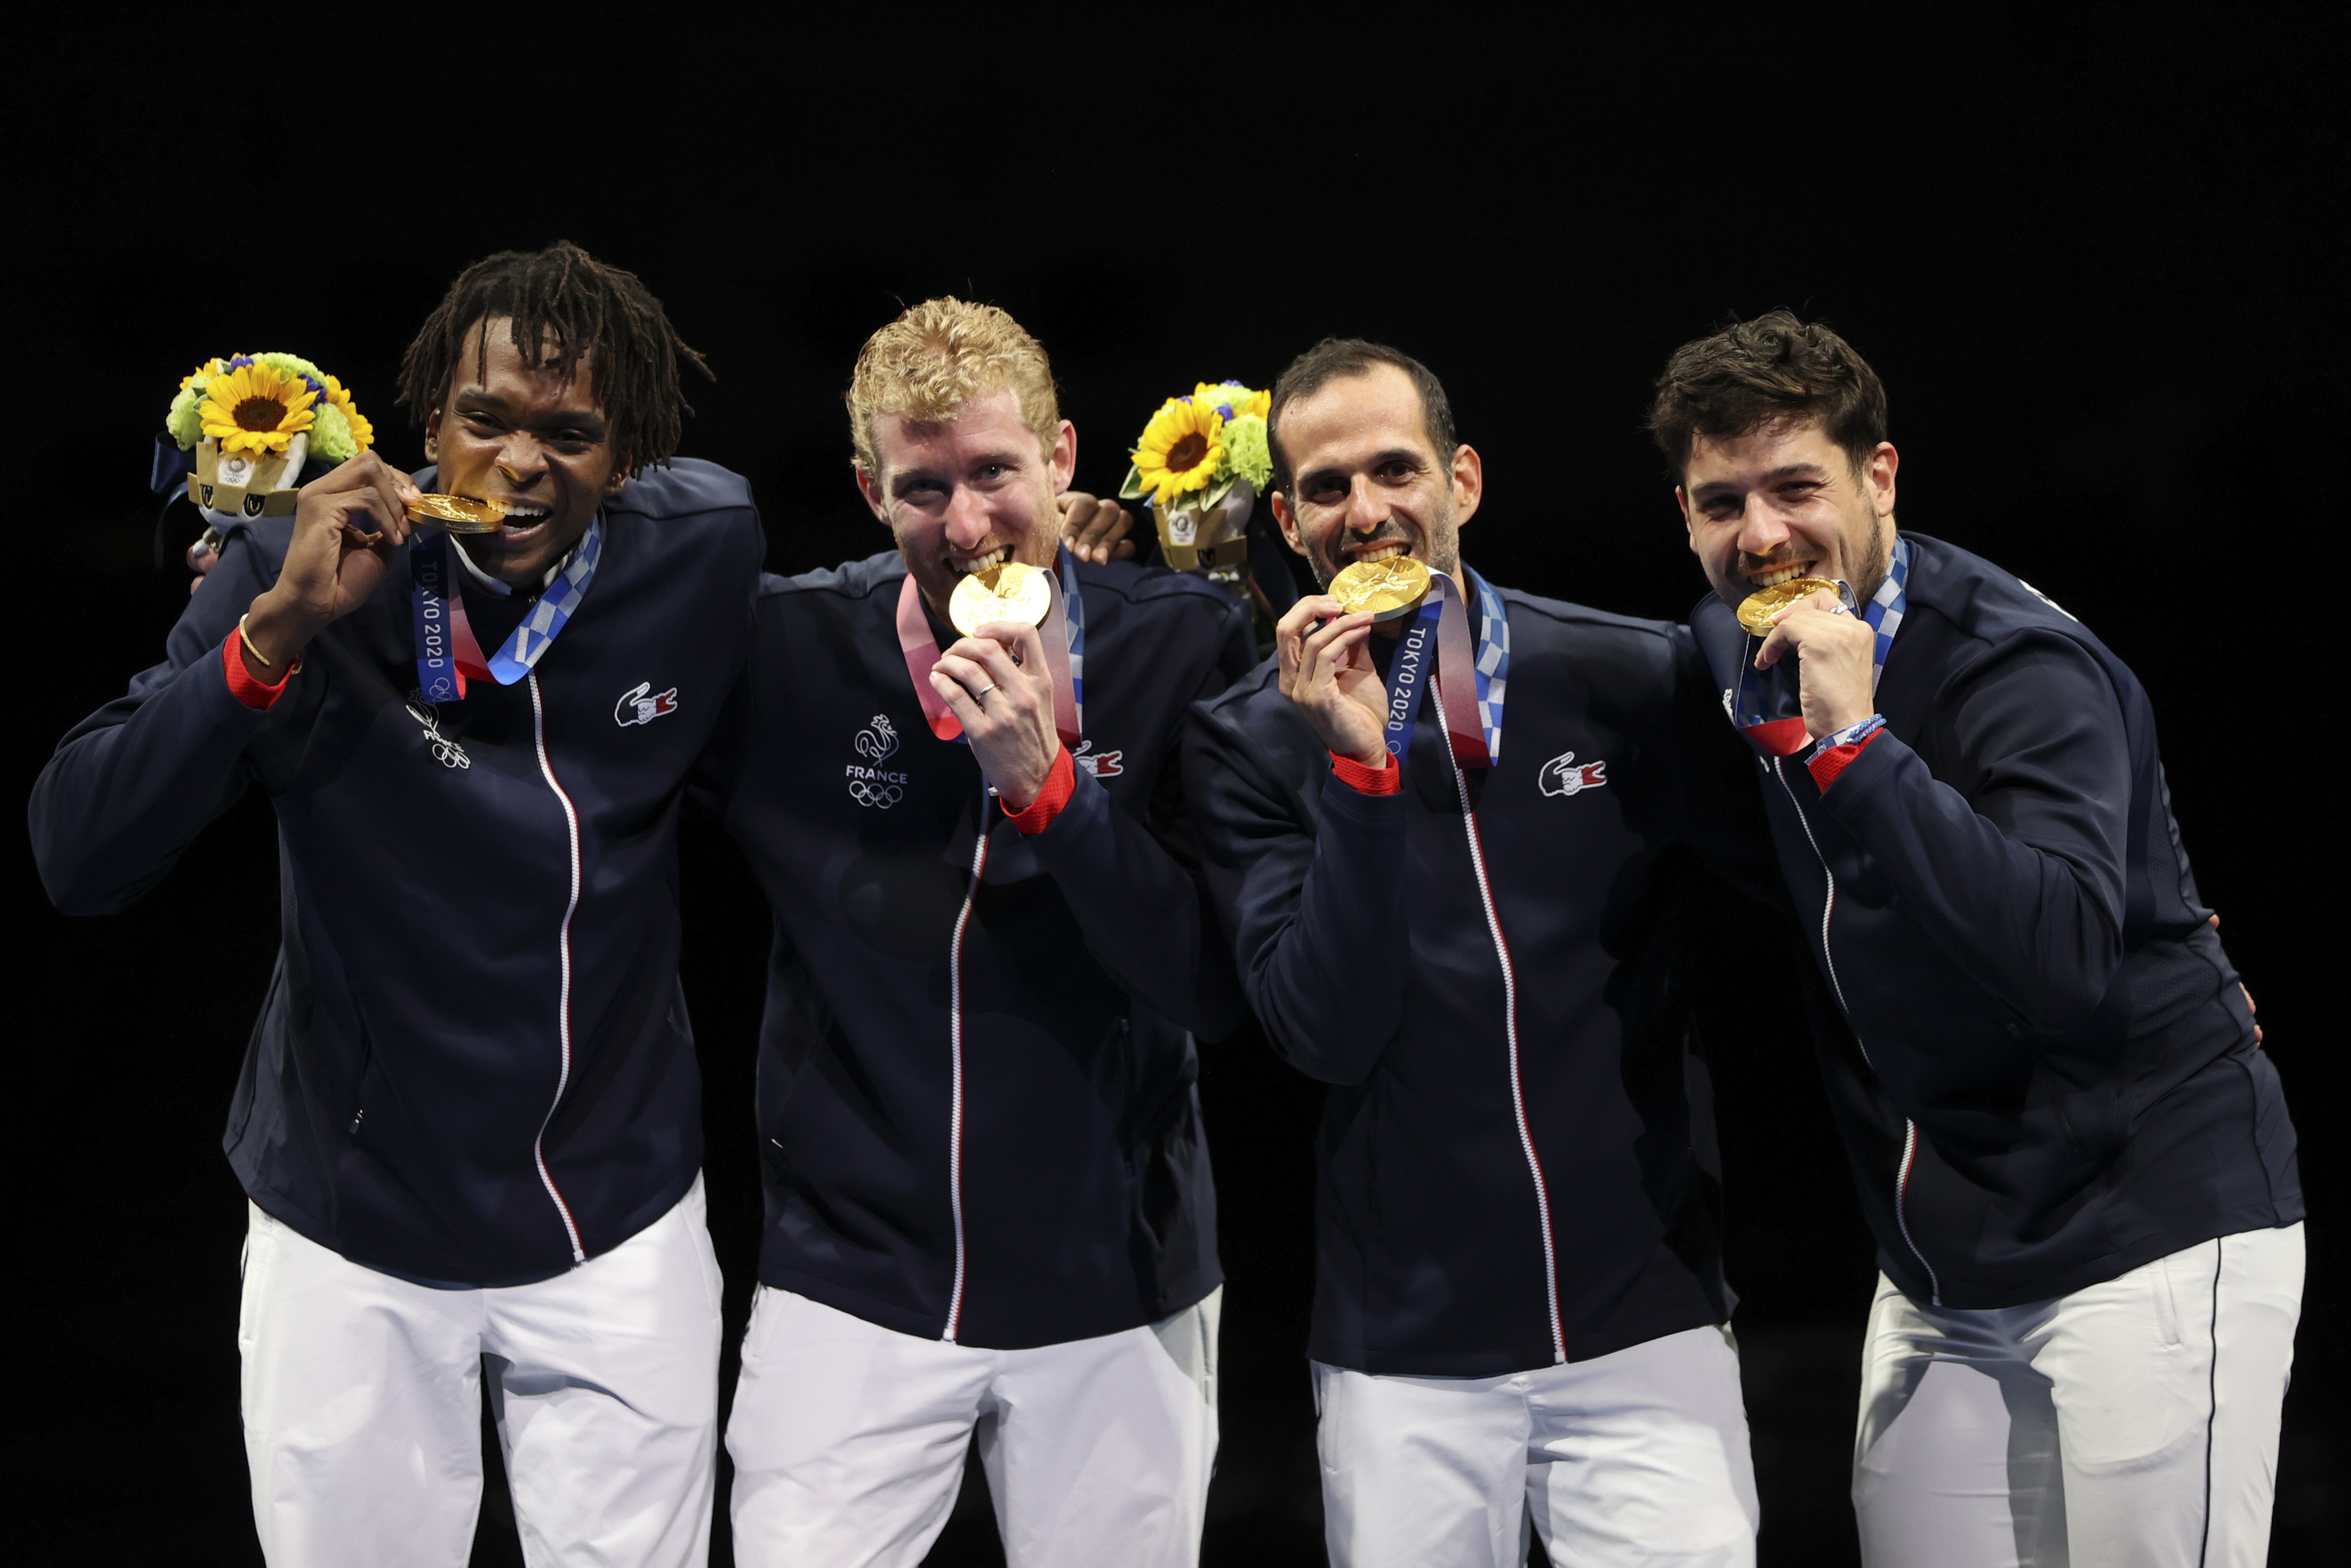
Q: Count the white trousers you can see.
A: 4